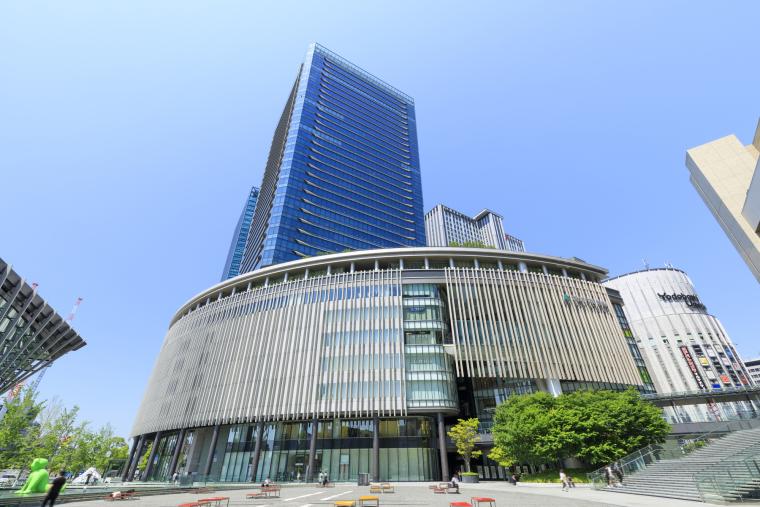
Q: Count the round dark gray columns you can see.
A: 9